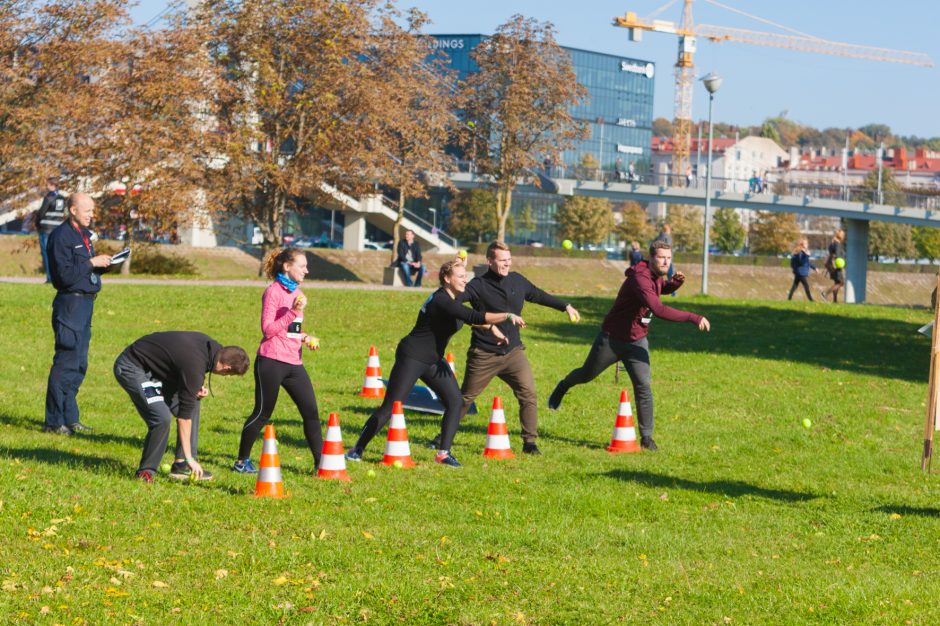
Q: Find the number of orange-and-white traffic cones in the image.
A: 7